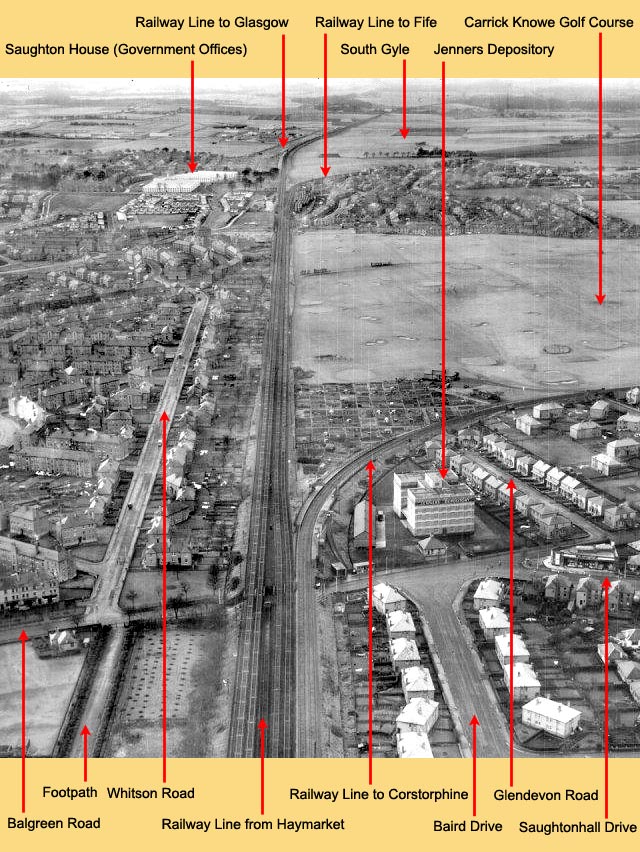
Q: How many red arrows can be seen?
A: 14